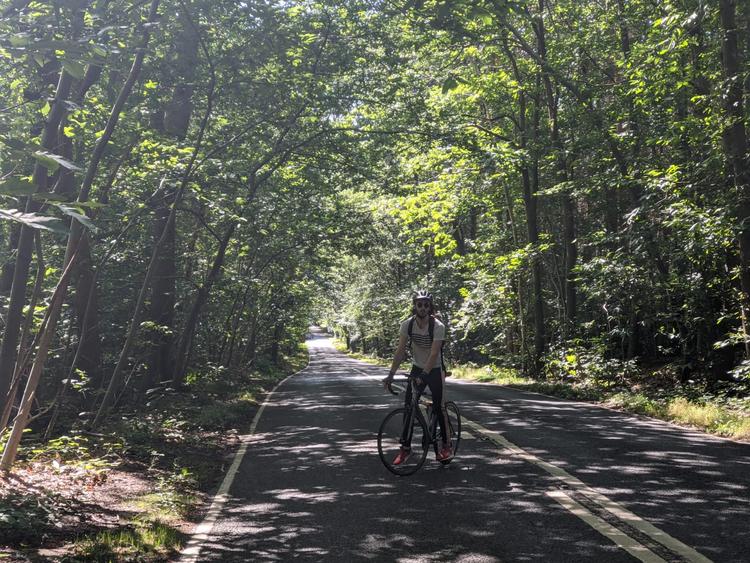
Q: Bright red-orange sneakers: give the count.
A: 2